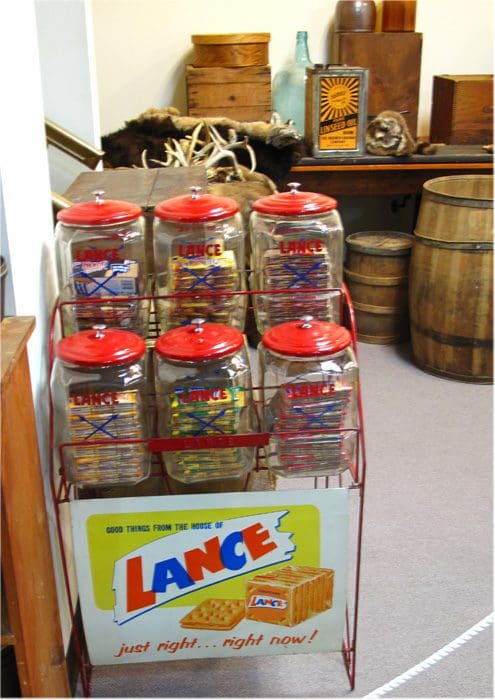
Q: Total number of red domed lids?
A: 6